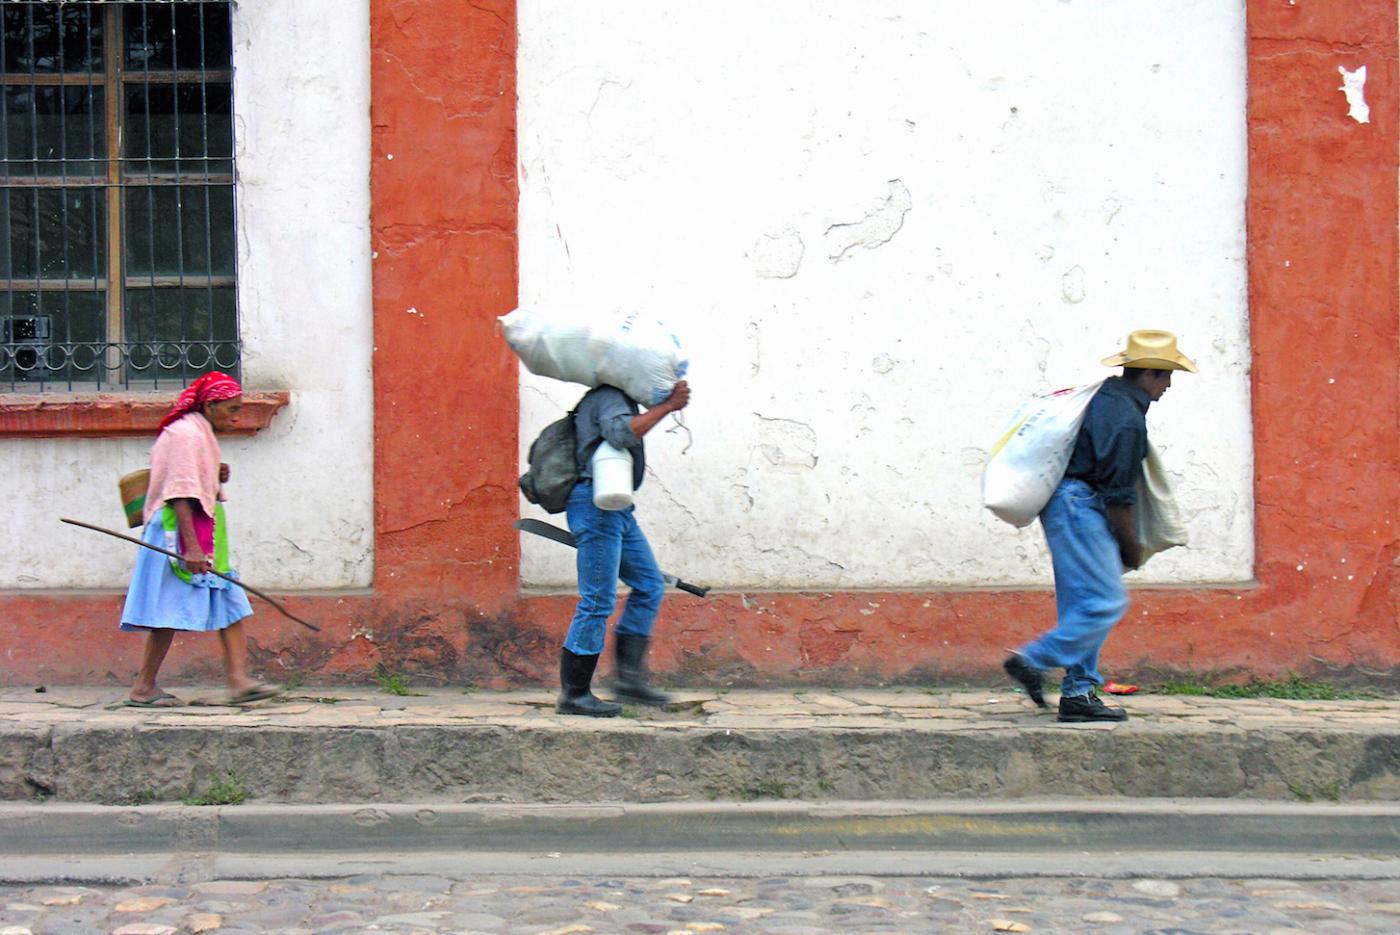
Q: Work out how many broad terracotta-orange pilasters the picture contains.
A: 2